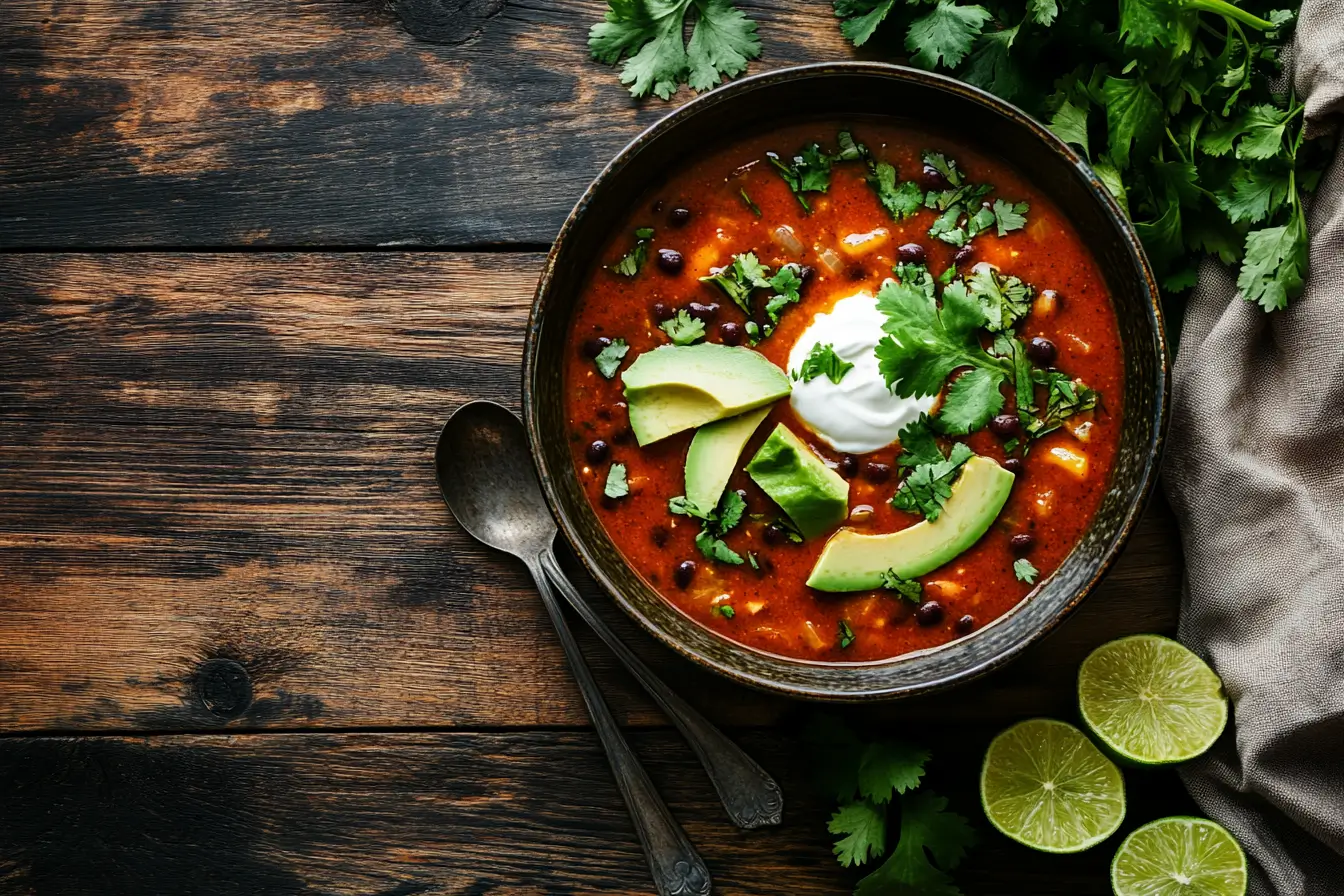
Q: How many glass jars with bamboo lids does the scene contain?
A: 0